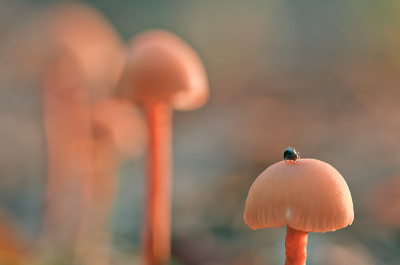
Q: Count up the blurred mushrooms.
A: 3